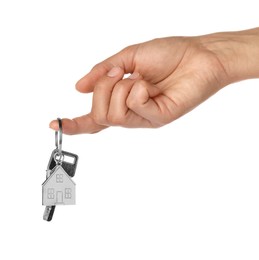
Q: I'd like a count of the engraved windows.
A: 3